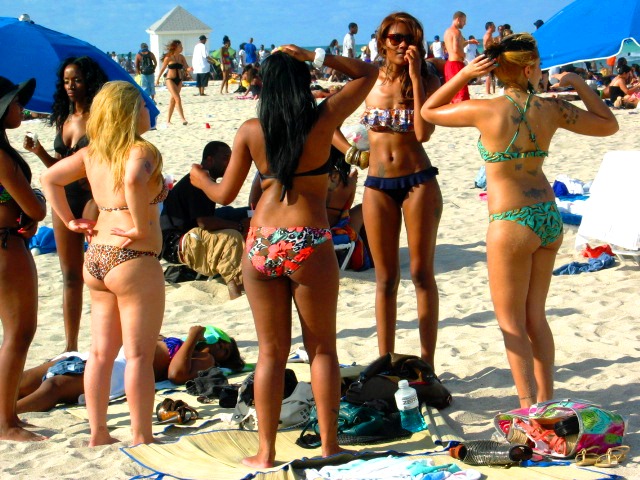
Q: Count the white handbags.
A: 1